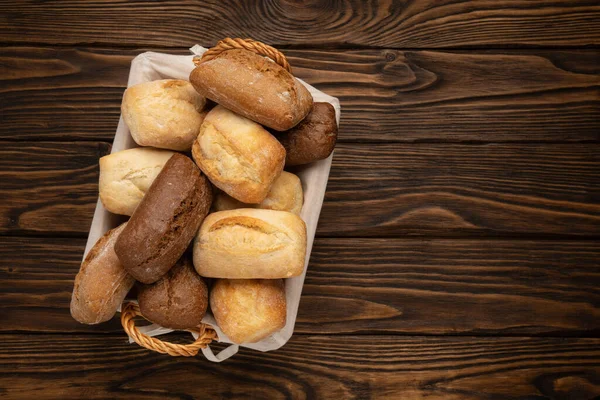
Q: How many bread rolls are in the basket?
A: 11